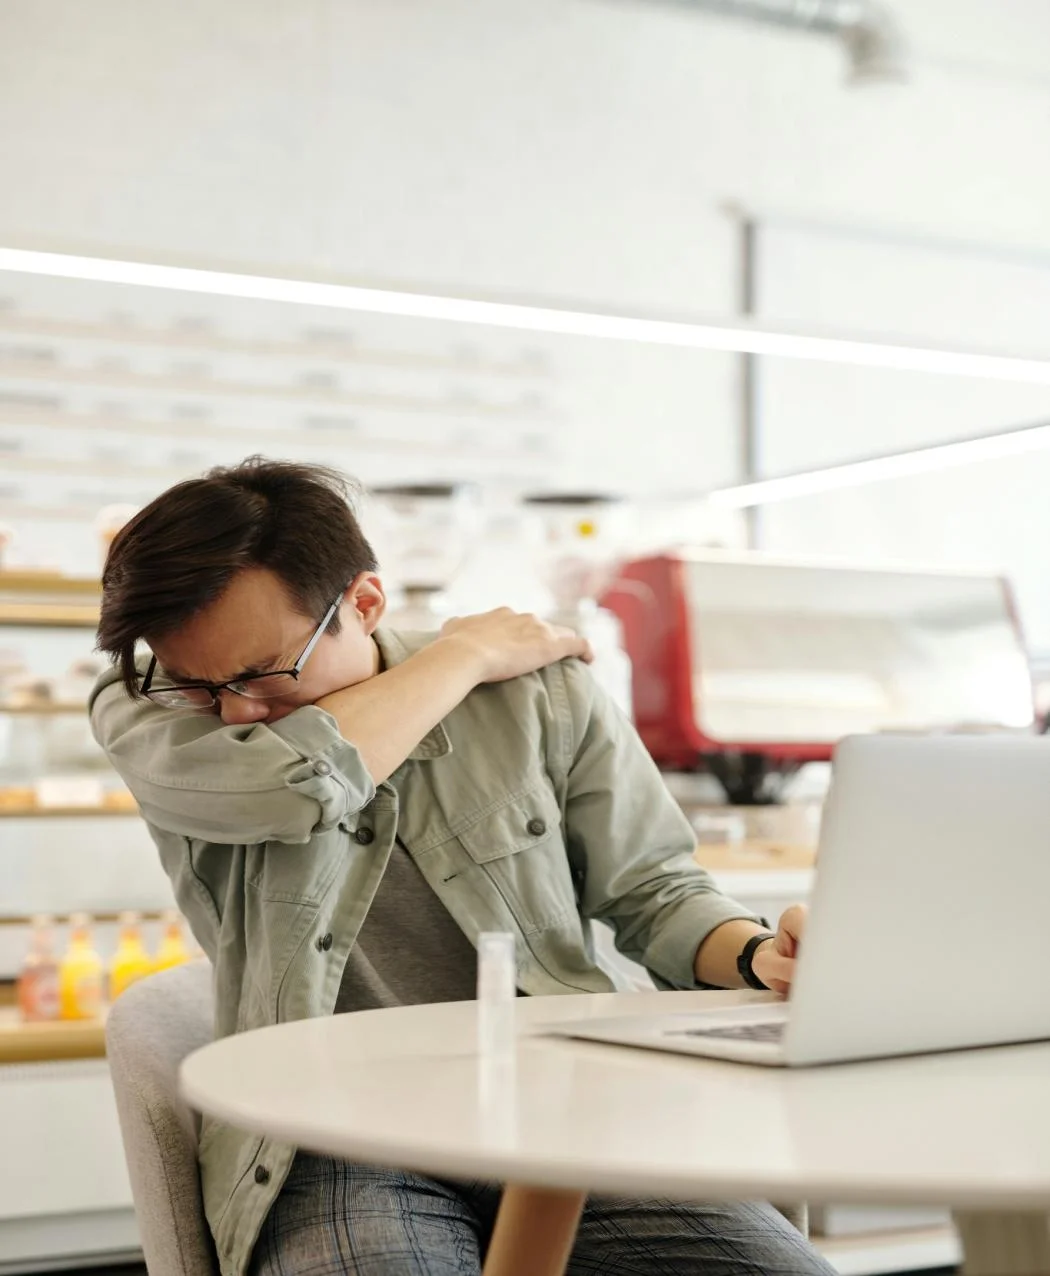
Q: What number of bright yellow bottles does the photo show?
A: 3